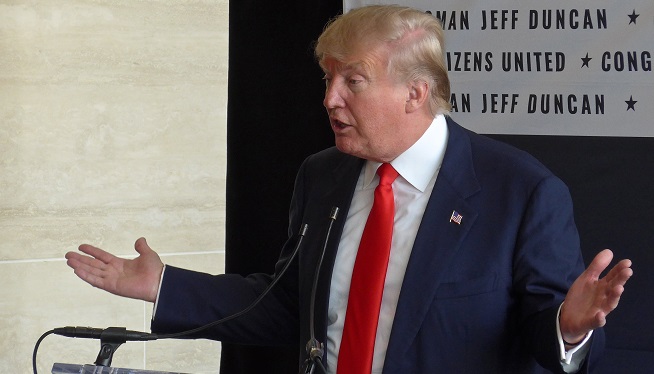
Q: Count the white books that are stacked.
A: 0